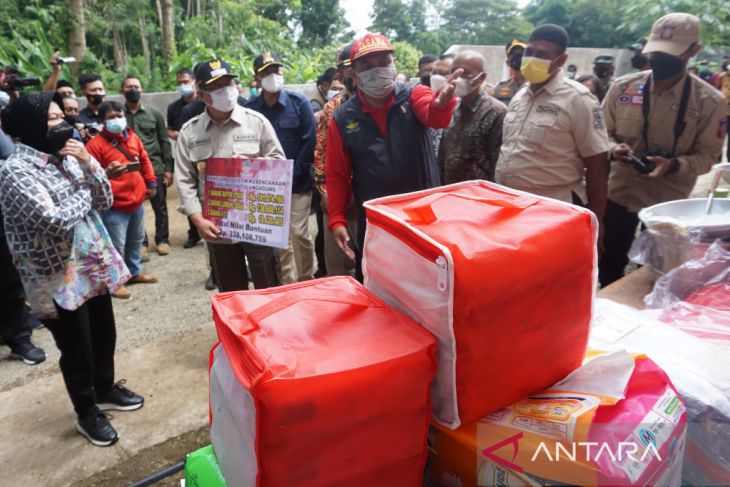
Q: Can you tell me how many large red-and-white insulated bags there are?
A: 2